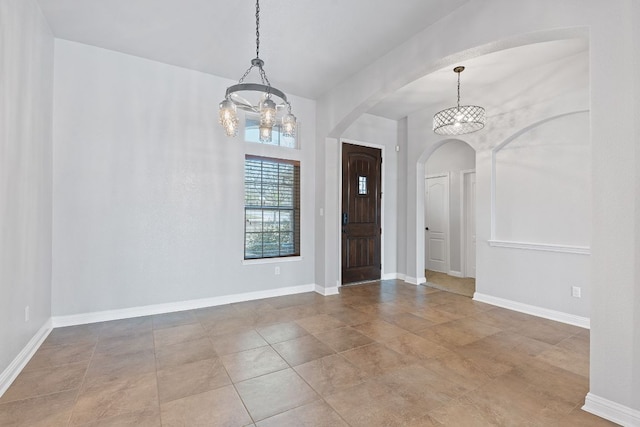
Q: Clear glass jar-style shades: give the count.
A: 5